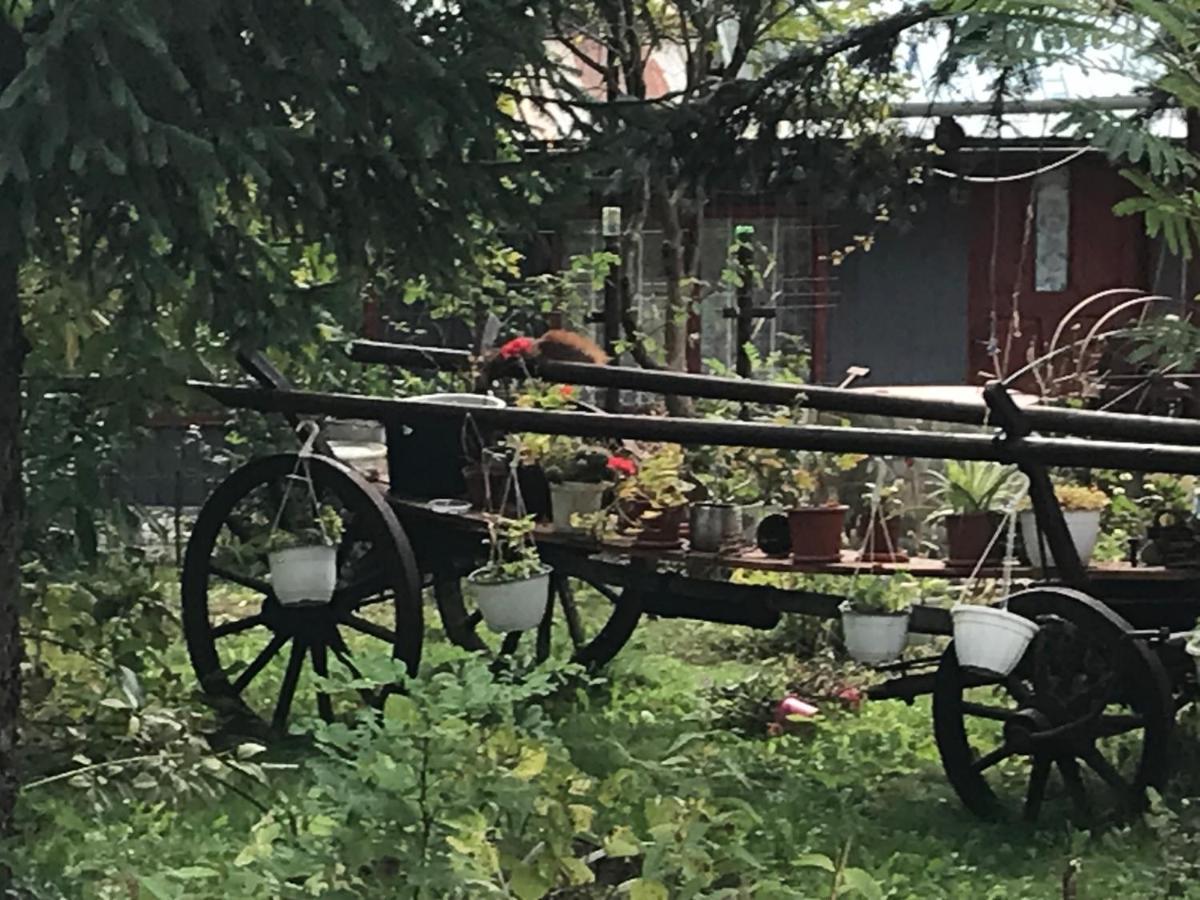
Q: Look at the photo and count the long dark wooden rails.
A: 2